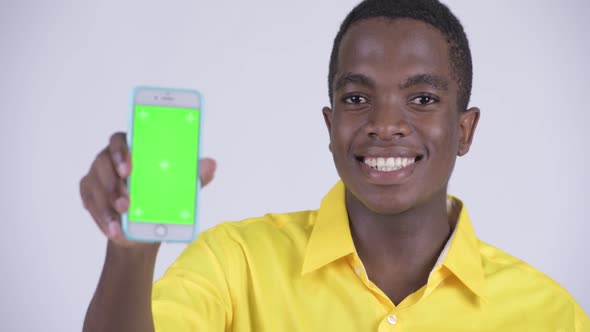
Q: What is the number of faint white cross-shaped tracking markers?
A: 5